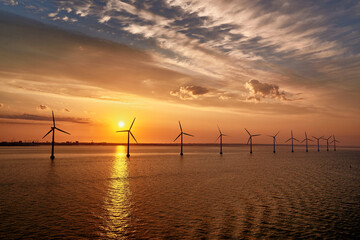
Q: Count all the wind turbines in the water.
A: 11